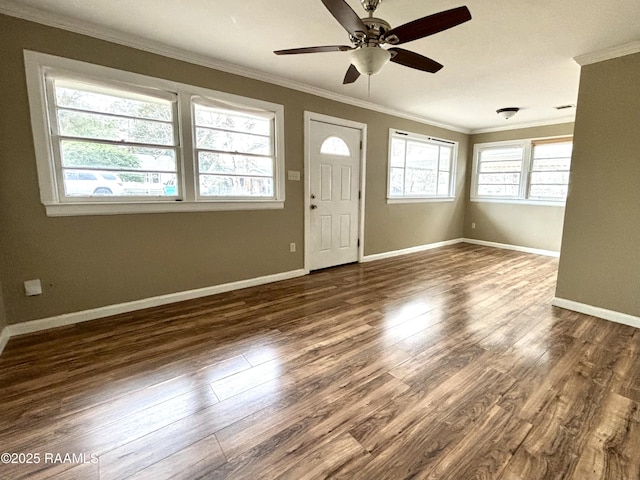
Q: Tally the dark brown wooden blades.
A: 5